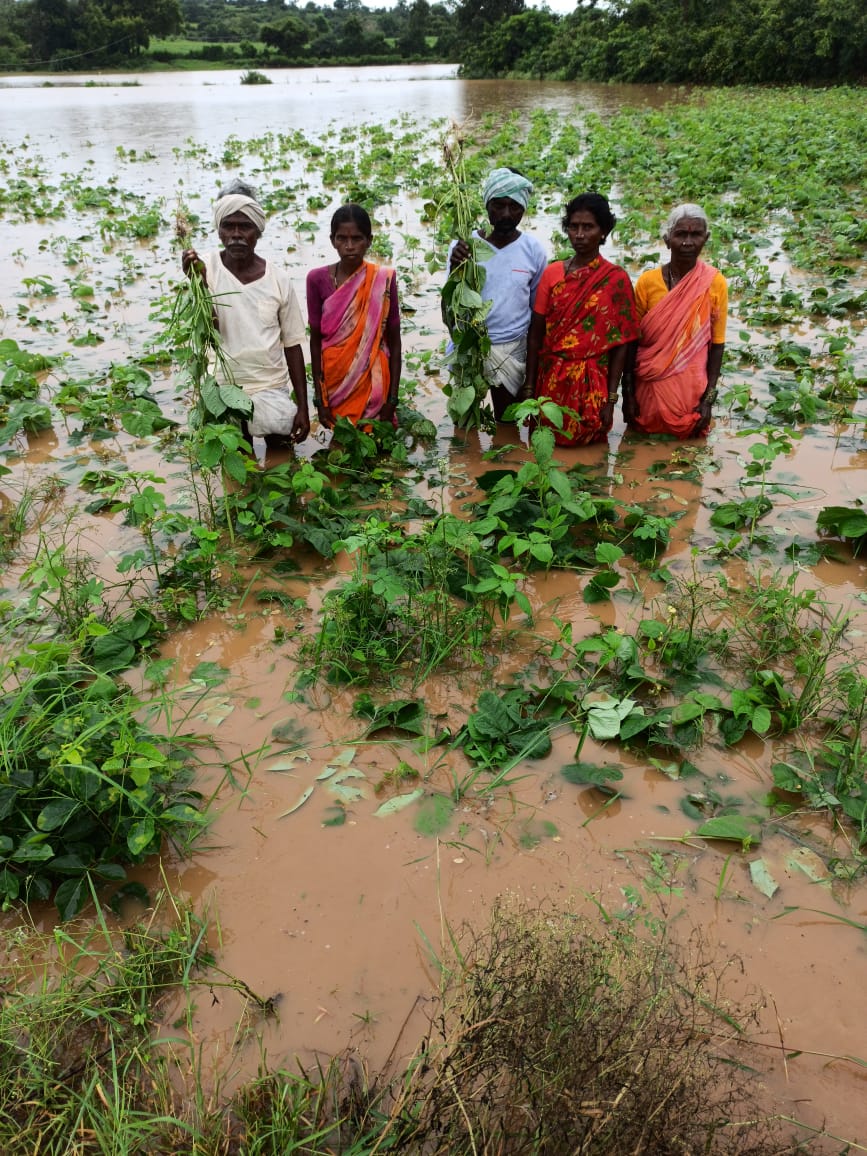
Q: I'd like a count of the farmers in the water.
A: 5